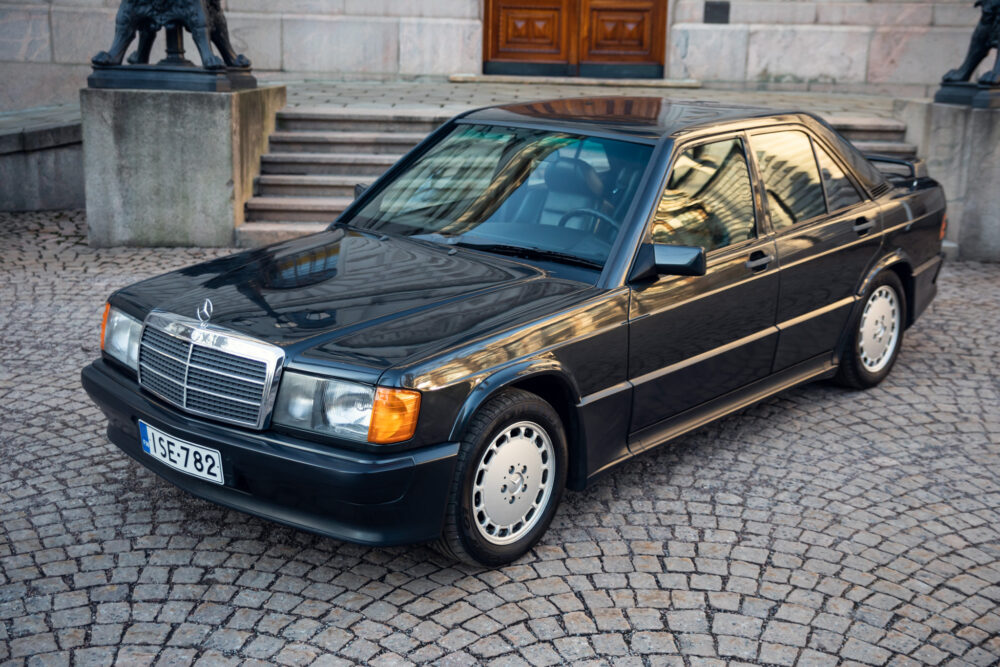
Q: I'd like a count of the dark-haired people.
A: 0